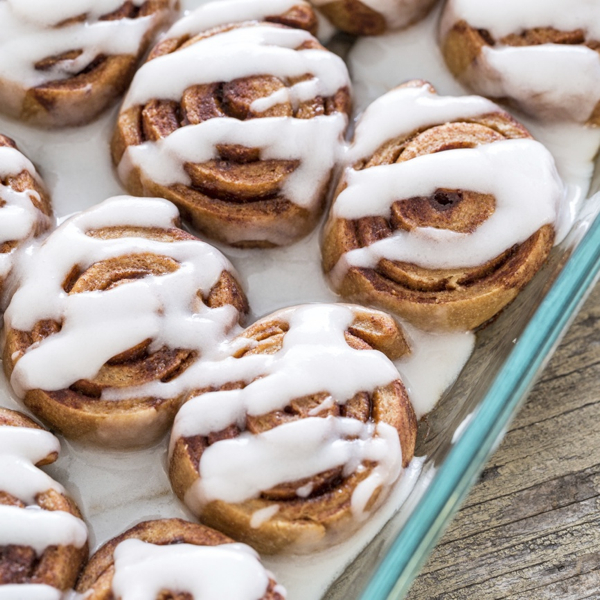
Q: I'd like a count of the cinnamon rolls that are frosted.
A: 10